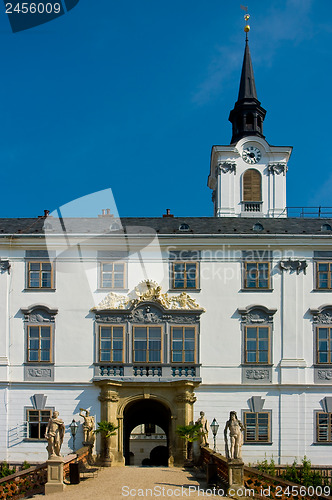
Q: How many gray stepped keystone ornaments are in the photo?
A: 3